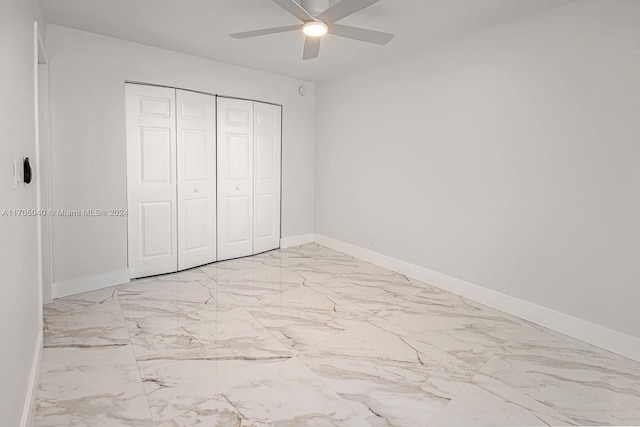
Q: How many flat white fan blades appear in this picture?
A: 5